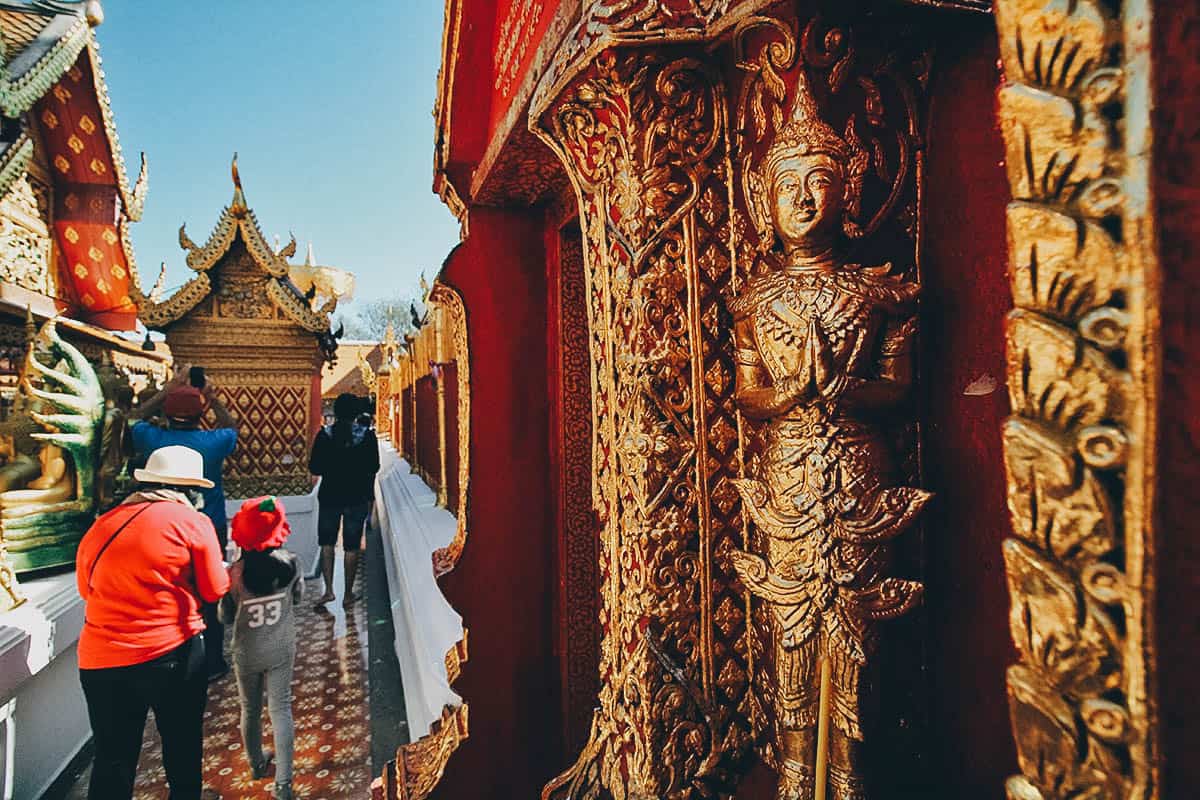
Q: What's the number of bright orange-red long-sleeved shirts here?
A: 1